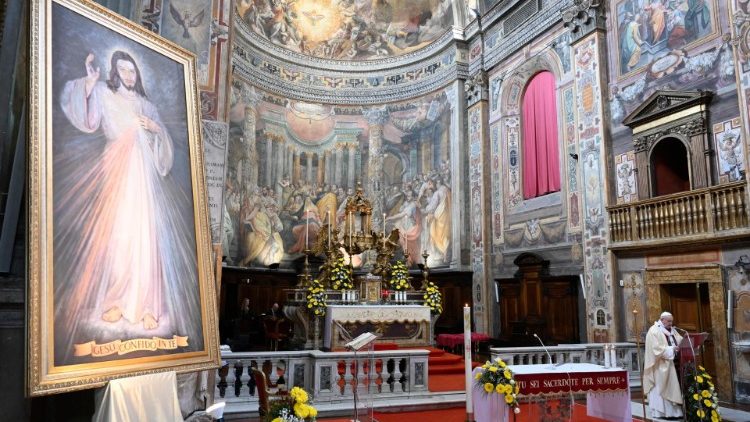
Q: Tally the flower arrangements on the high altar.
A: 4